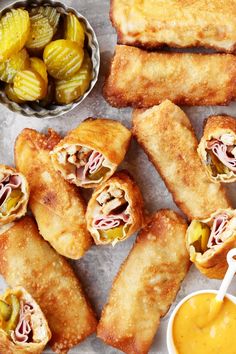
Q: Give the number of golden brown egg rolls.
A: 12